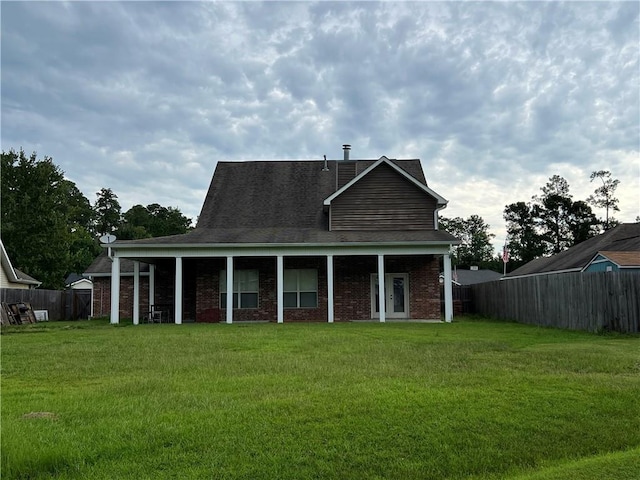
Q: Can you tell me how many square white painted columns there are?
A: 9